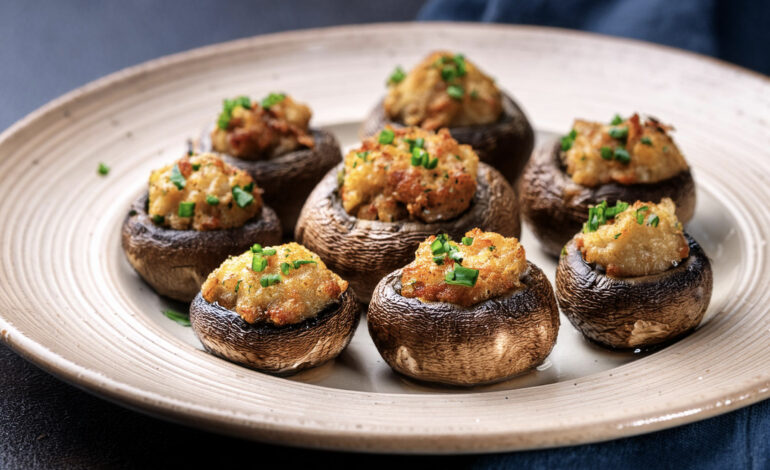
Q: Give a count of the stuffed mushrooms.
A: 8